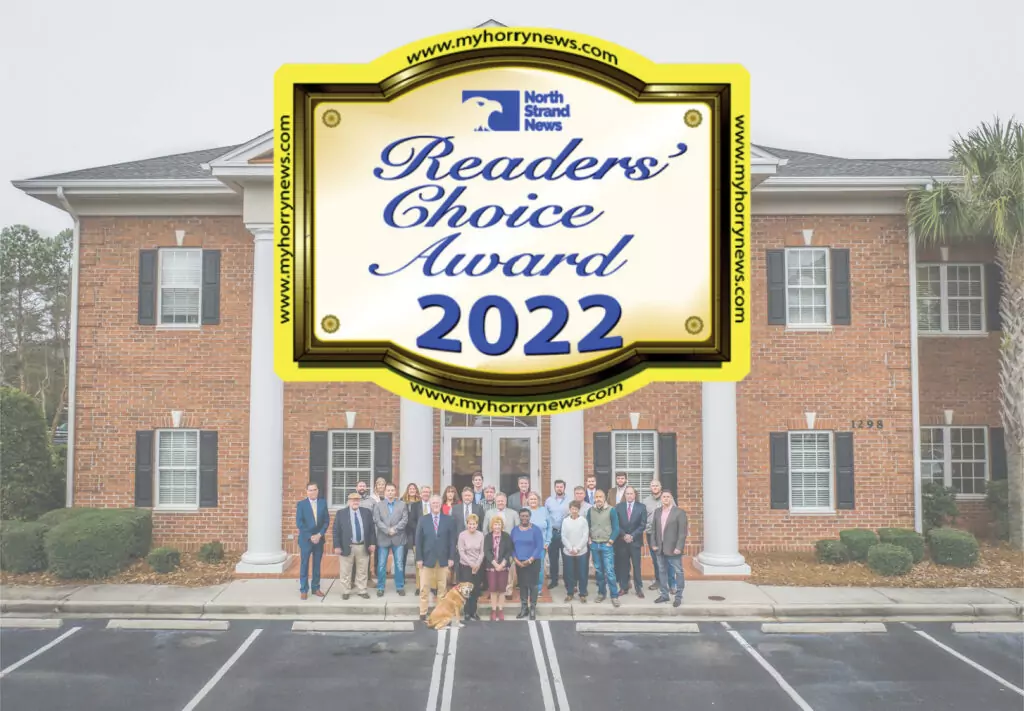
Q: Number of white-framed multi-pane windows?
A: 8